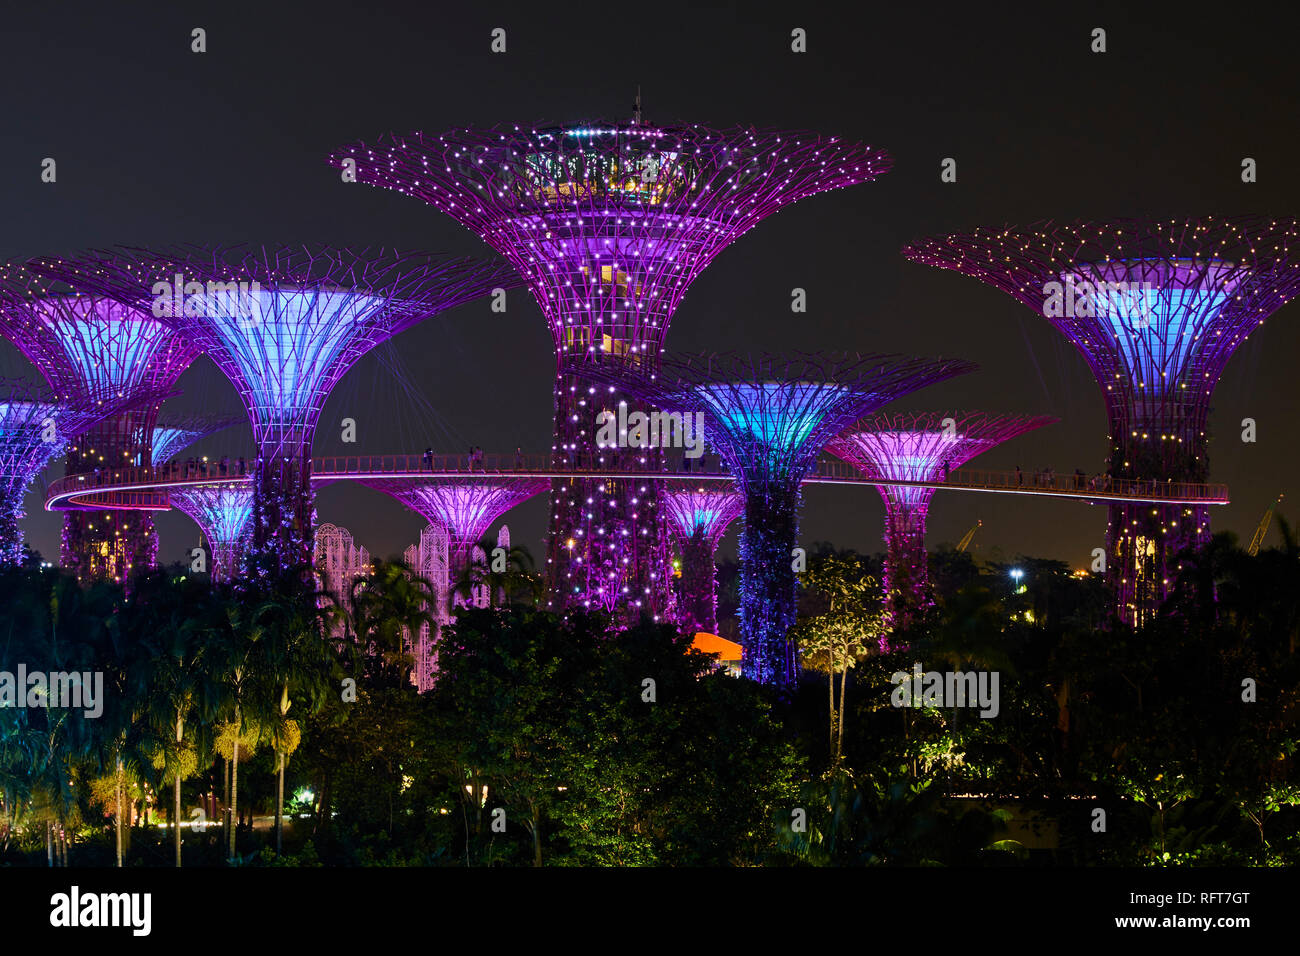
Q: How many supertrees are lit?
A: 11